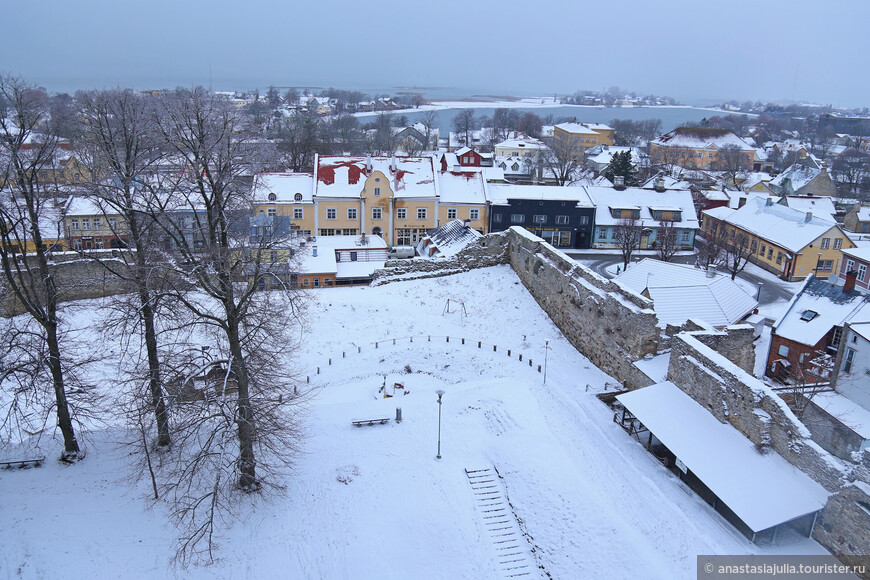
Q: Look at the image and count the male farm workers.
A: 0